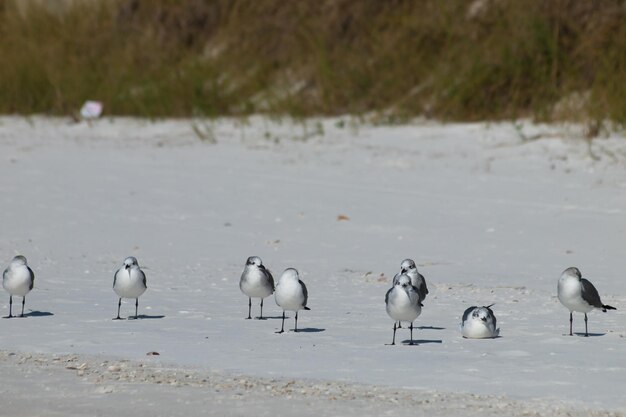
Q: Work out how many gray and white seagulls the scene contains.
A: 8